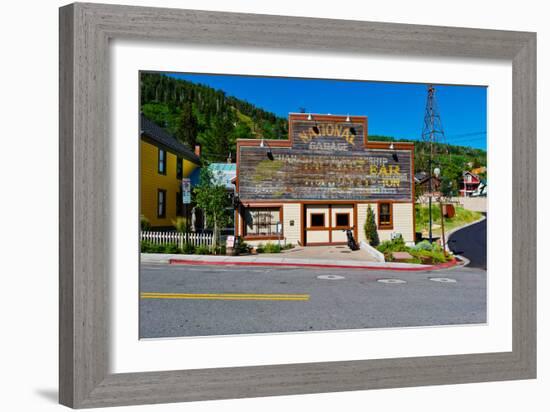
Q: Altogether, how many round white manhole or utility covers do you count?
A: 3